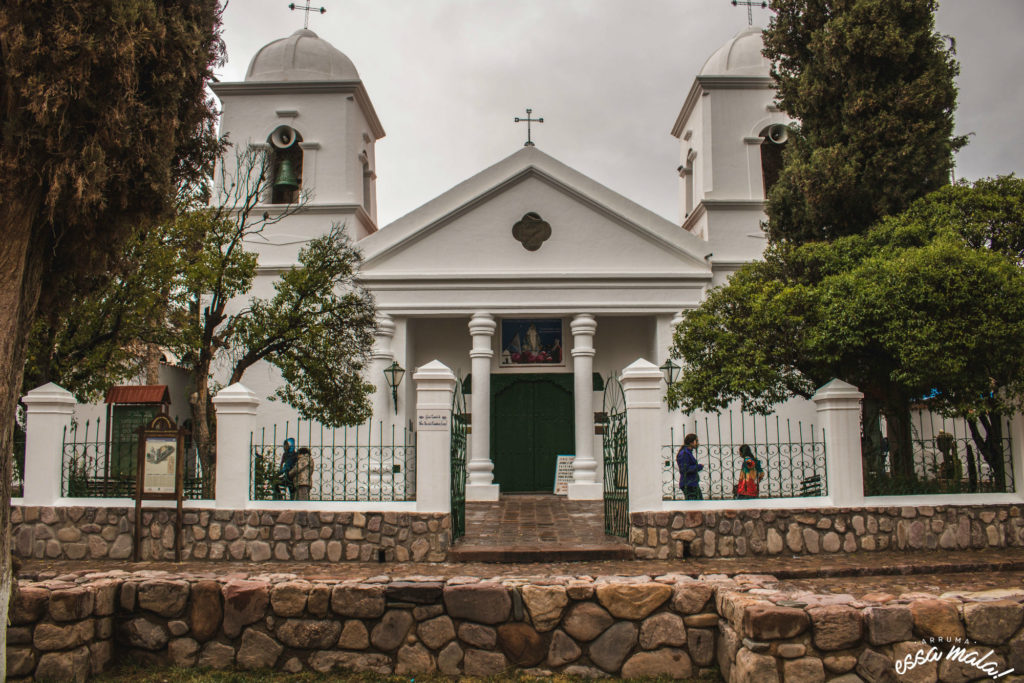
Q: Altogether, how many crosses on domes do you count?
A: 2